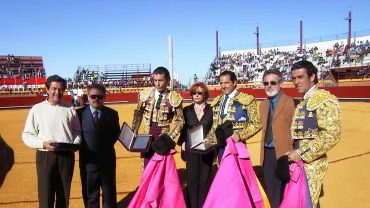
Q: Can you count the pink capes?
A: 3